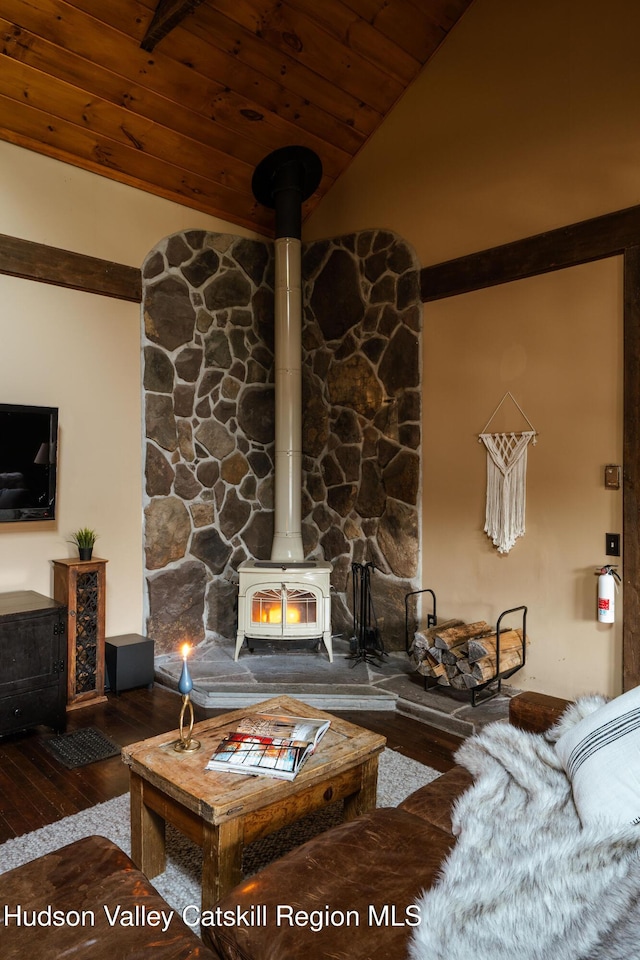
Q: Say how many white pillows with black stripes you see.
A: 1